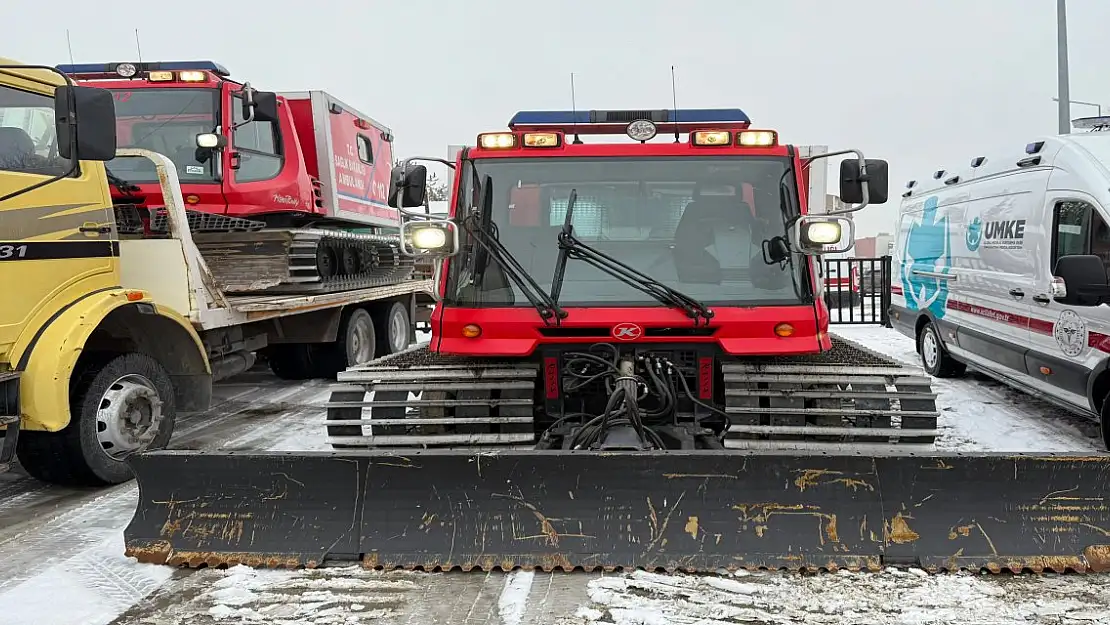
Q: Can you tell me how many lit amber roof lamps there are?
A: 6